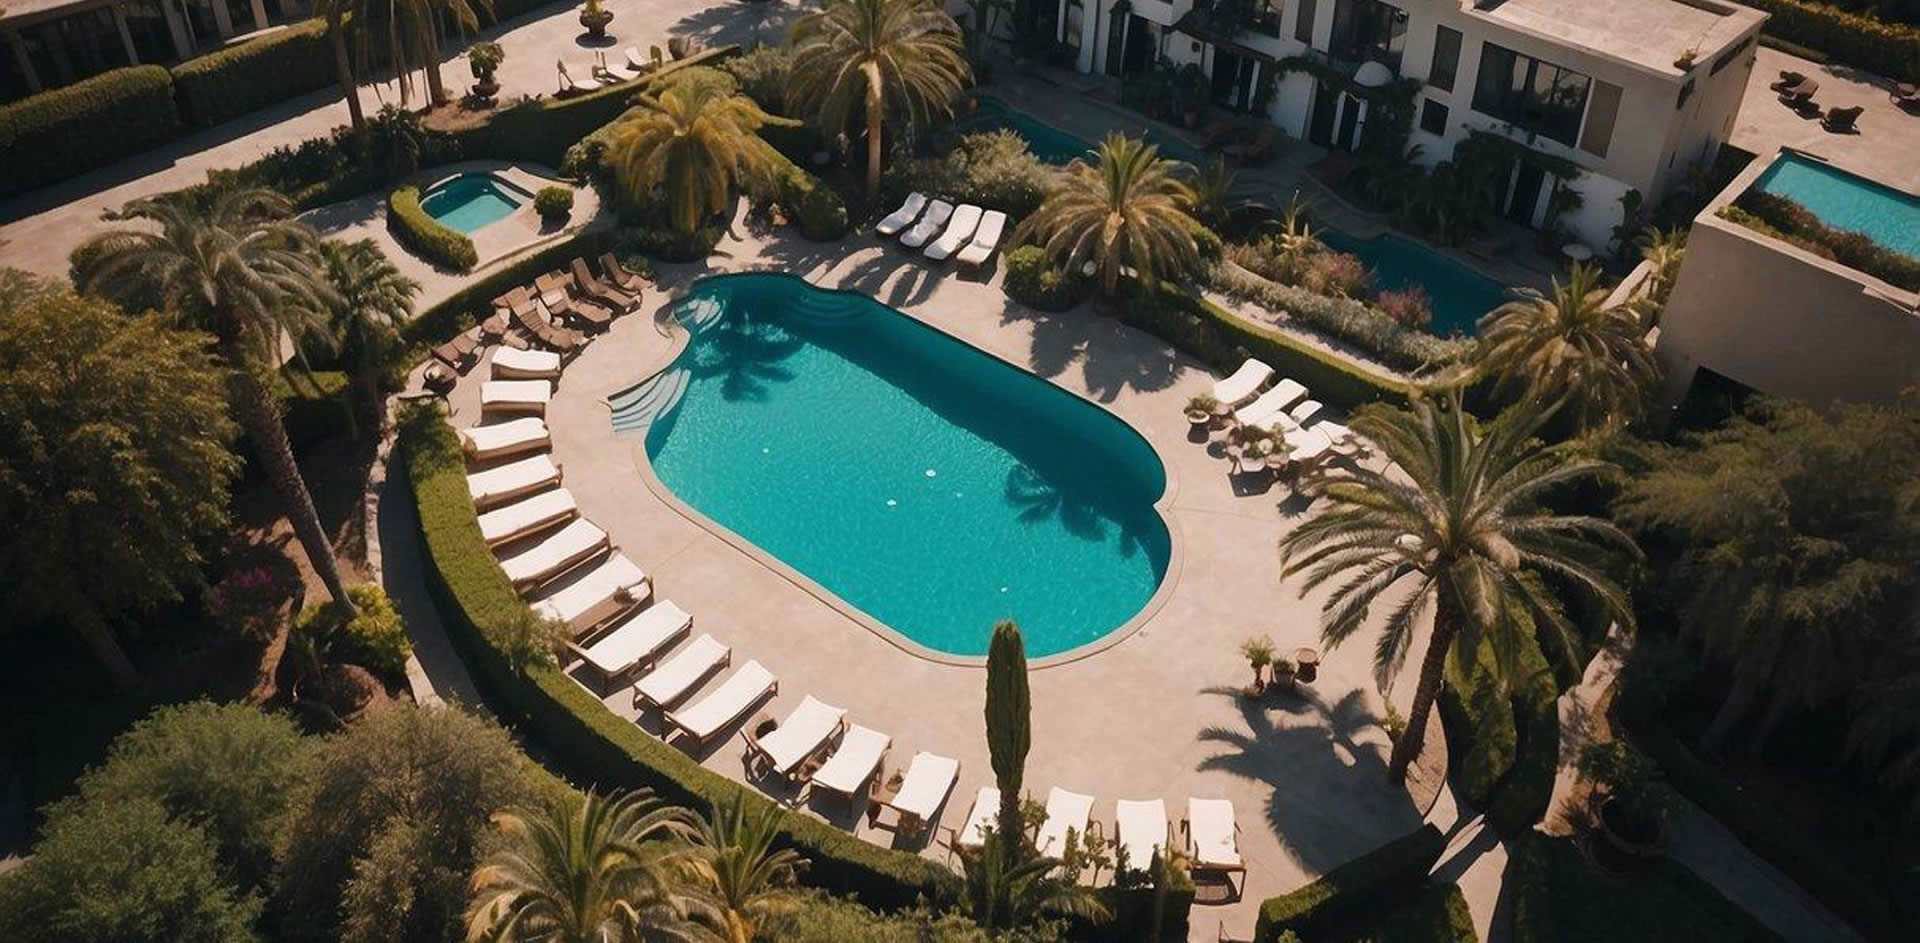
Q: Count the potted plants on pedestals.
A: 2